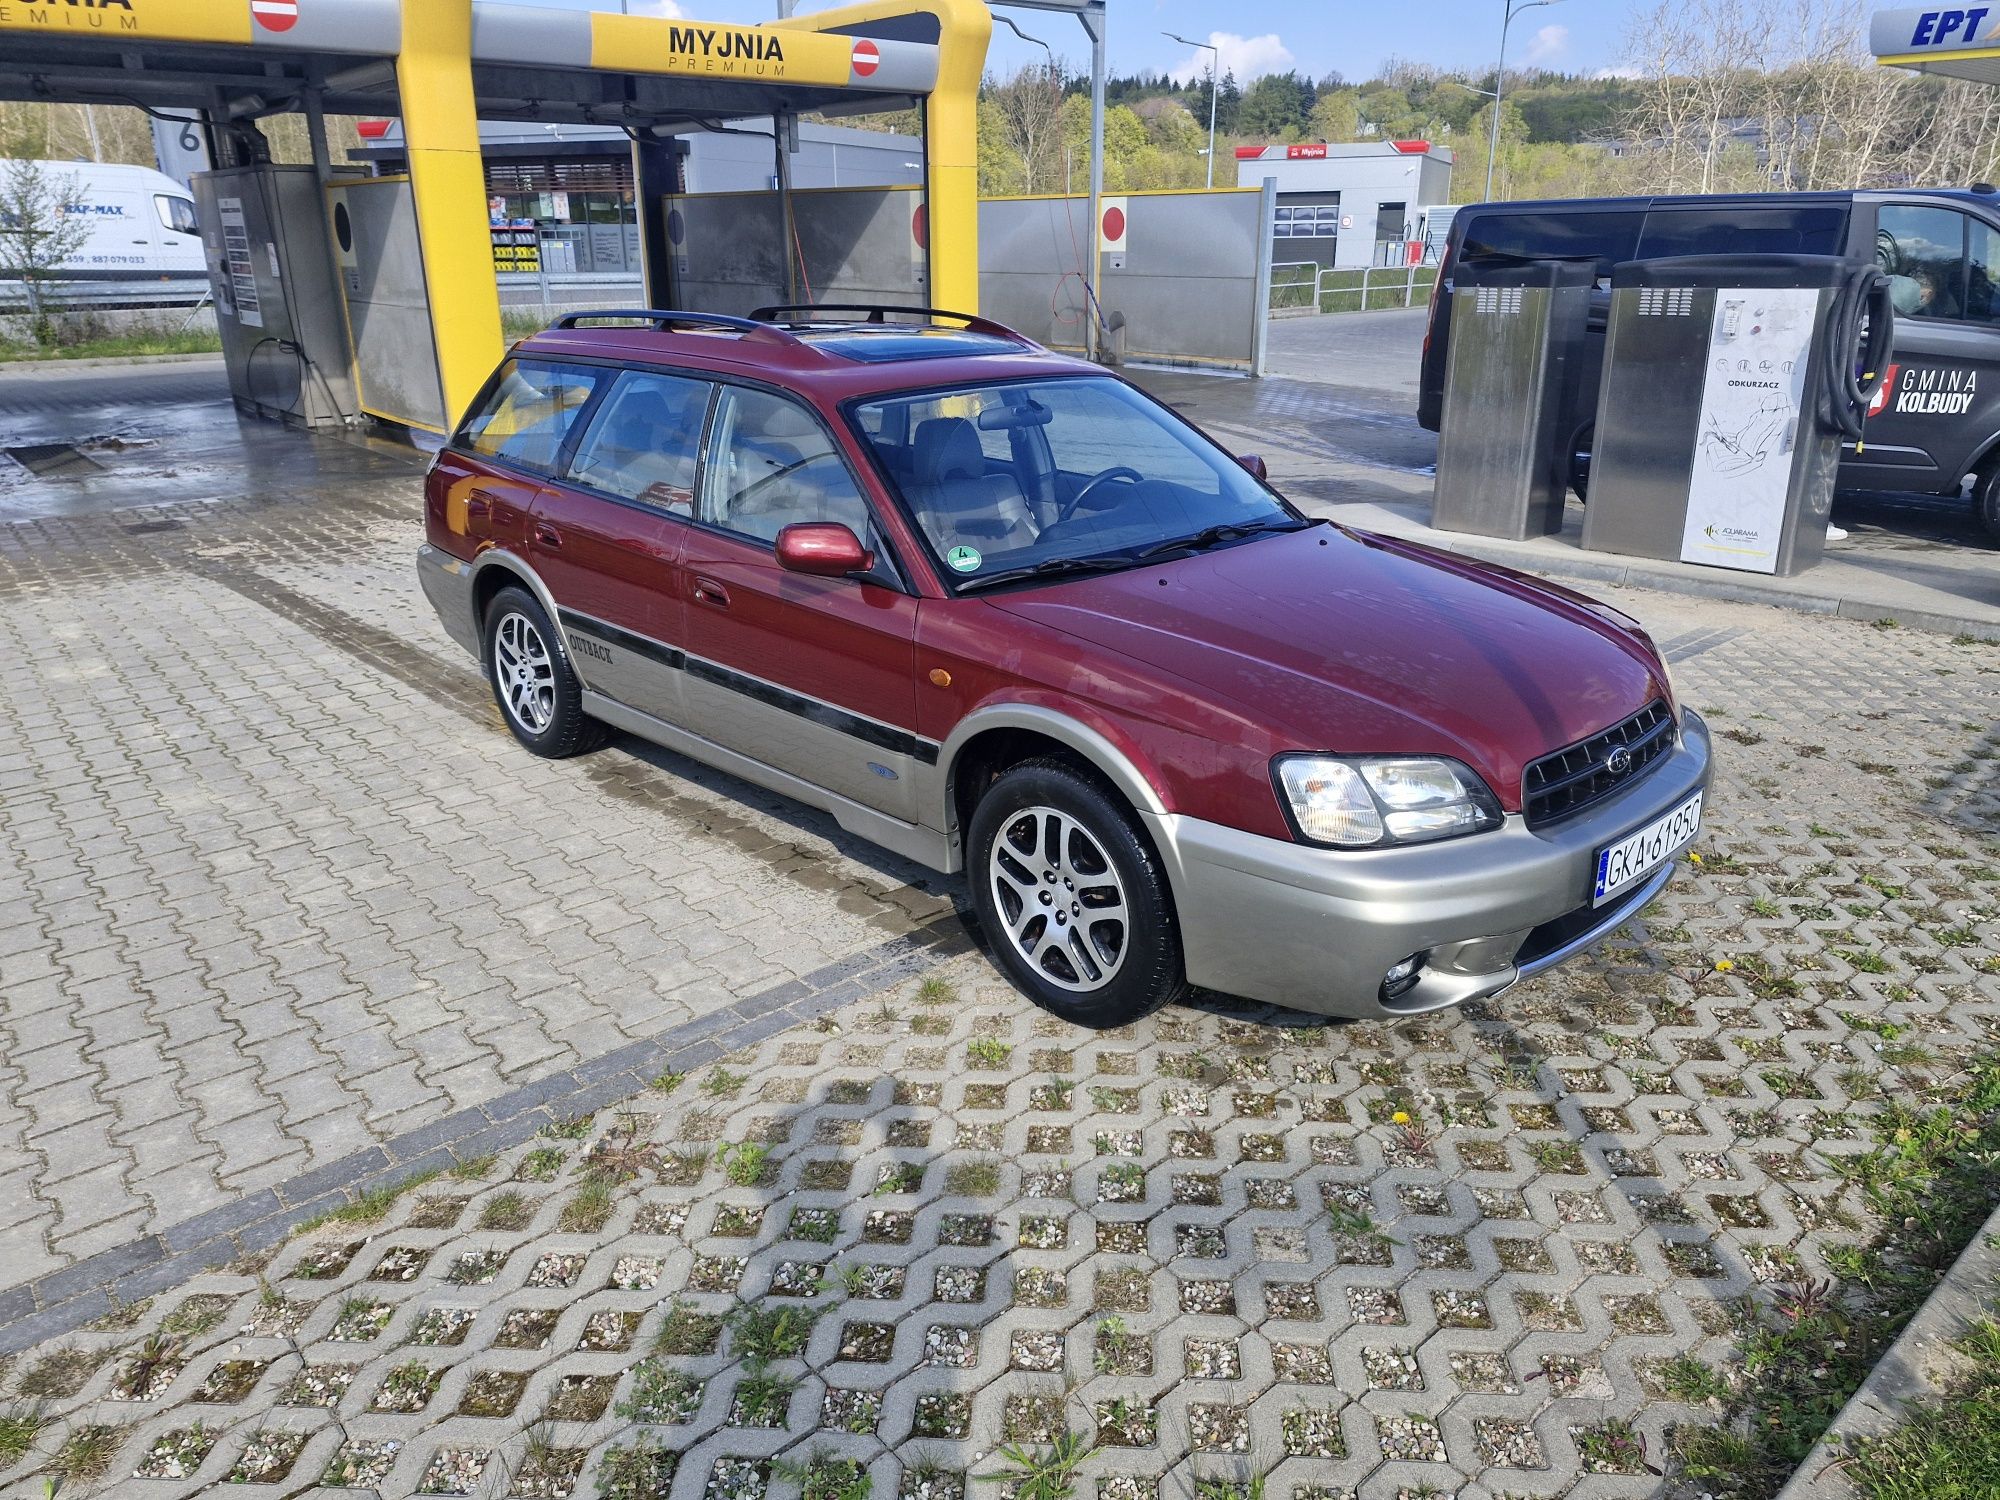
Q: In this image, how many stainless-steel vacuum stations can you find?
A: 2